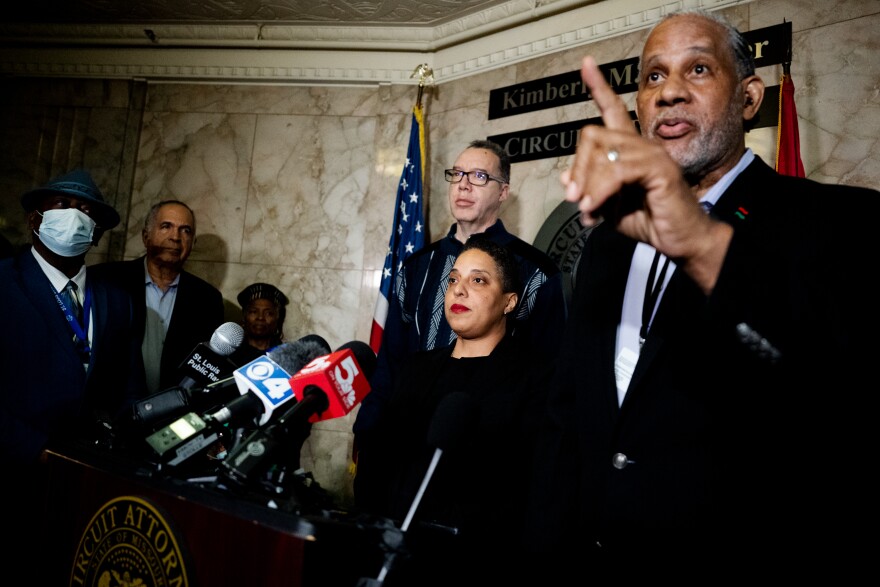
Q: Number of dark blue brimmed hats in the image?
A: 1